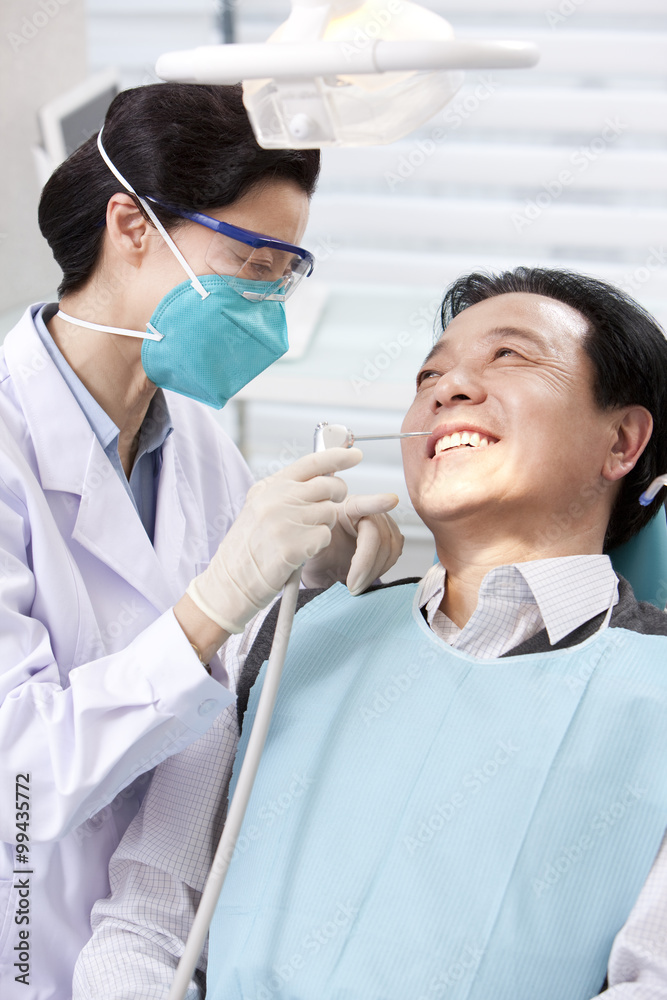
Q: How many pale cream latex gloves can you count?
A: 2